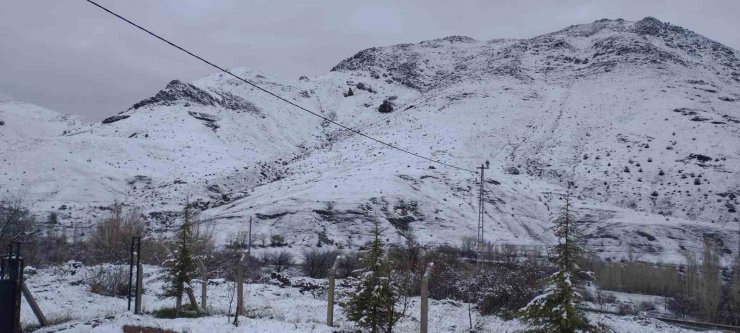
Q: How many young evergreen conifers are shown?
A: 3